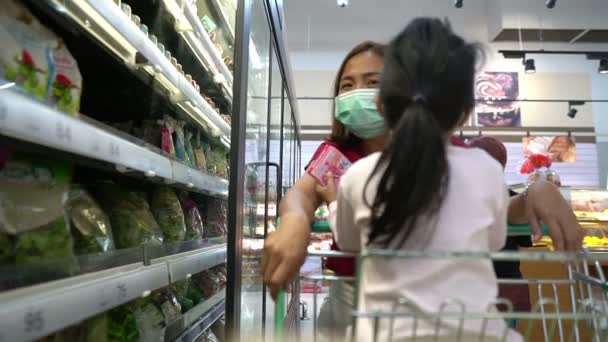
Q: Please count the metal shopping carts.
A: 1